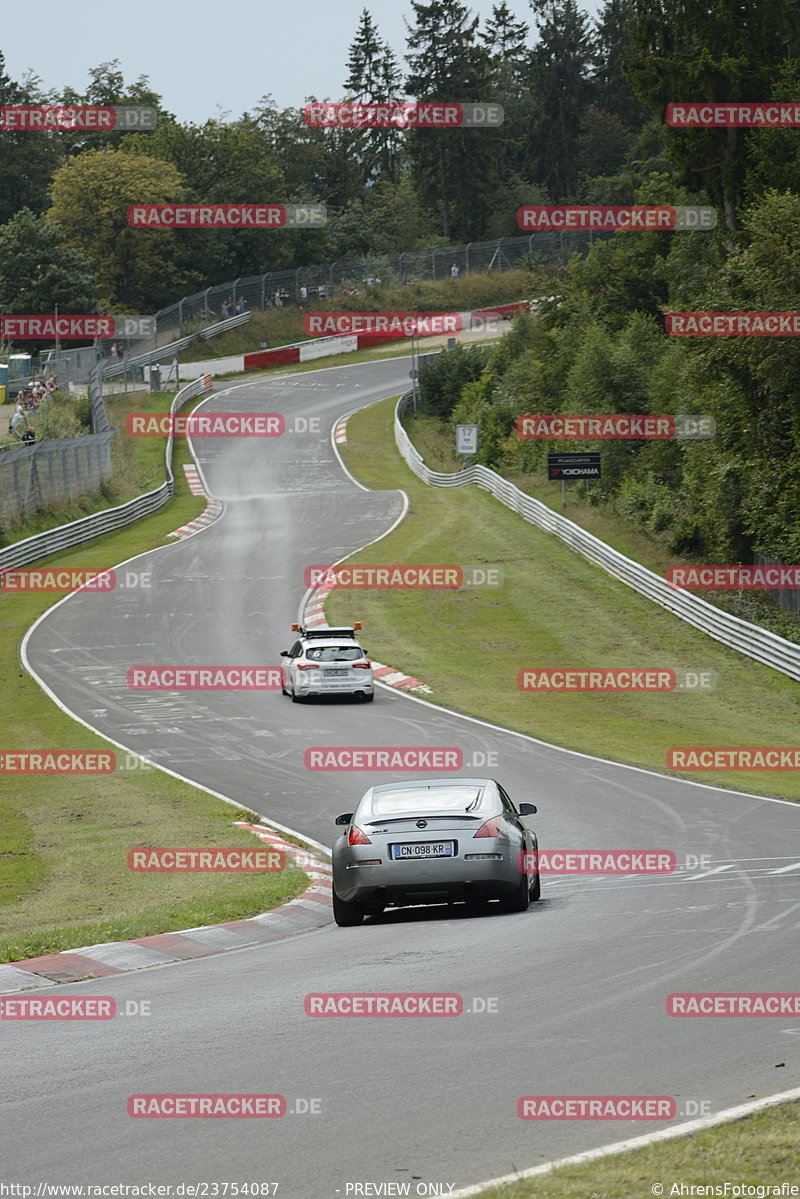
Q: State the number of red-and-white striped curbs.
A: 4